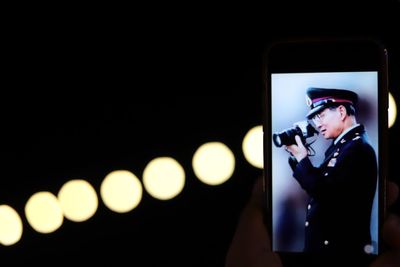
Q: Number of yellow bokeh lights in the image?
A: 8